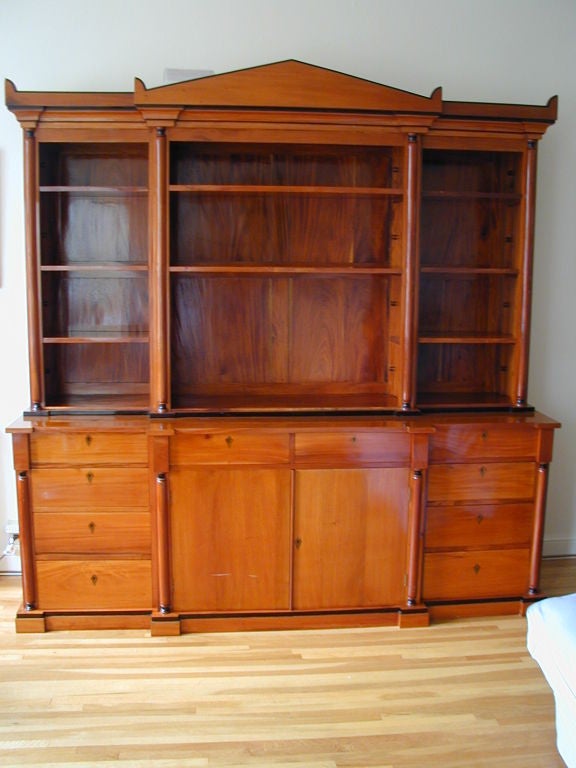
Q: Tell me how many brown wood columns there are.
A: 8